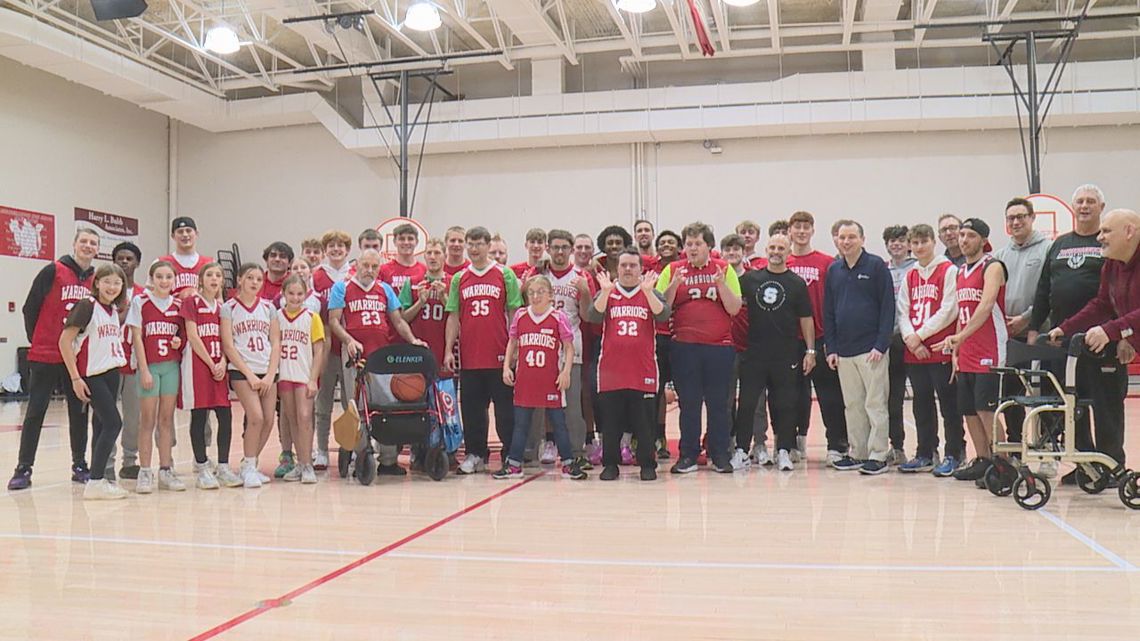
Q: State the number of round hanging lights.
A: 4